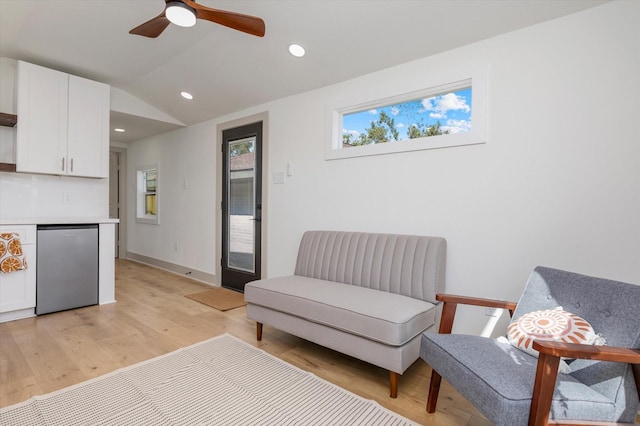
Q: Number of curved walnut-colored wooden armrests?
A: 2